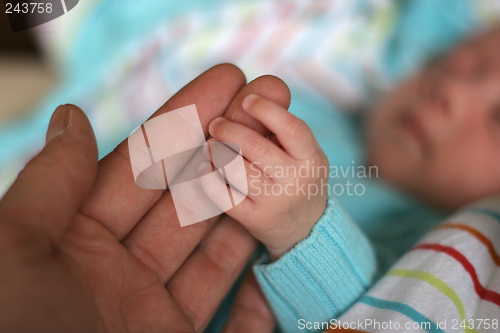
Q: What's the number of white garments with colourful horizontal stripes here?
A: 1